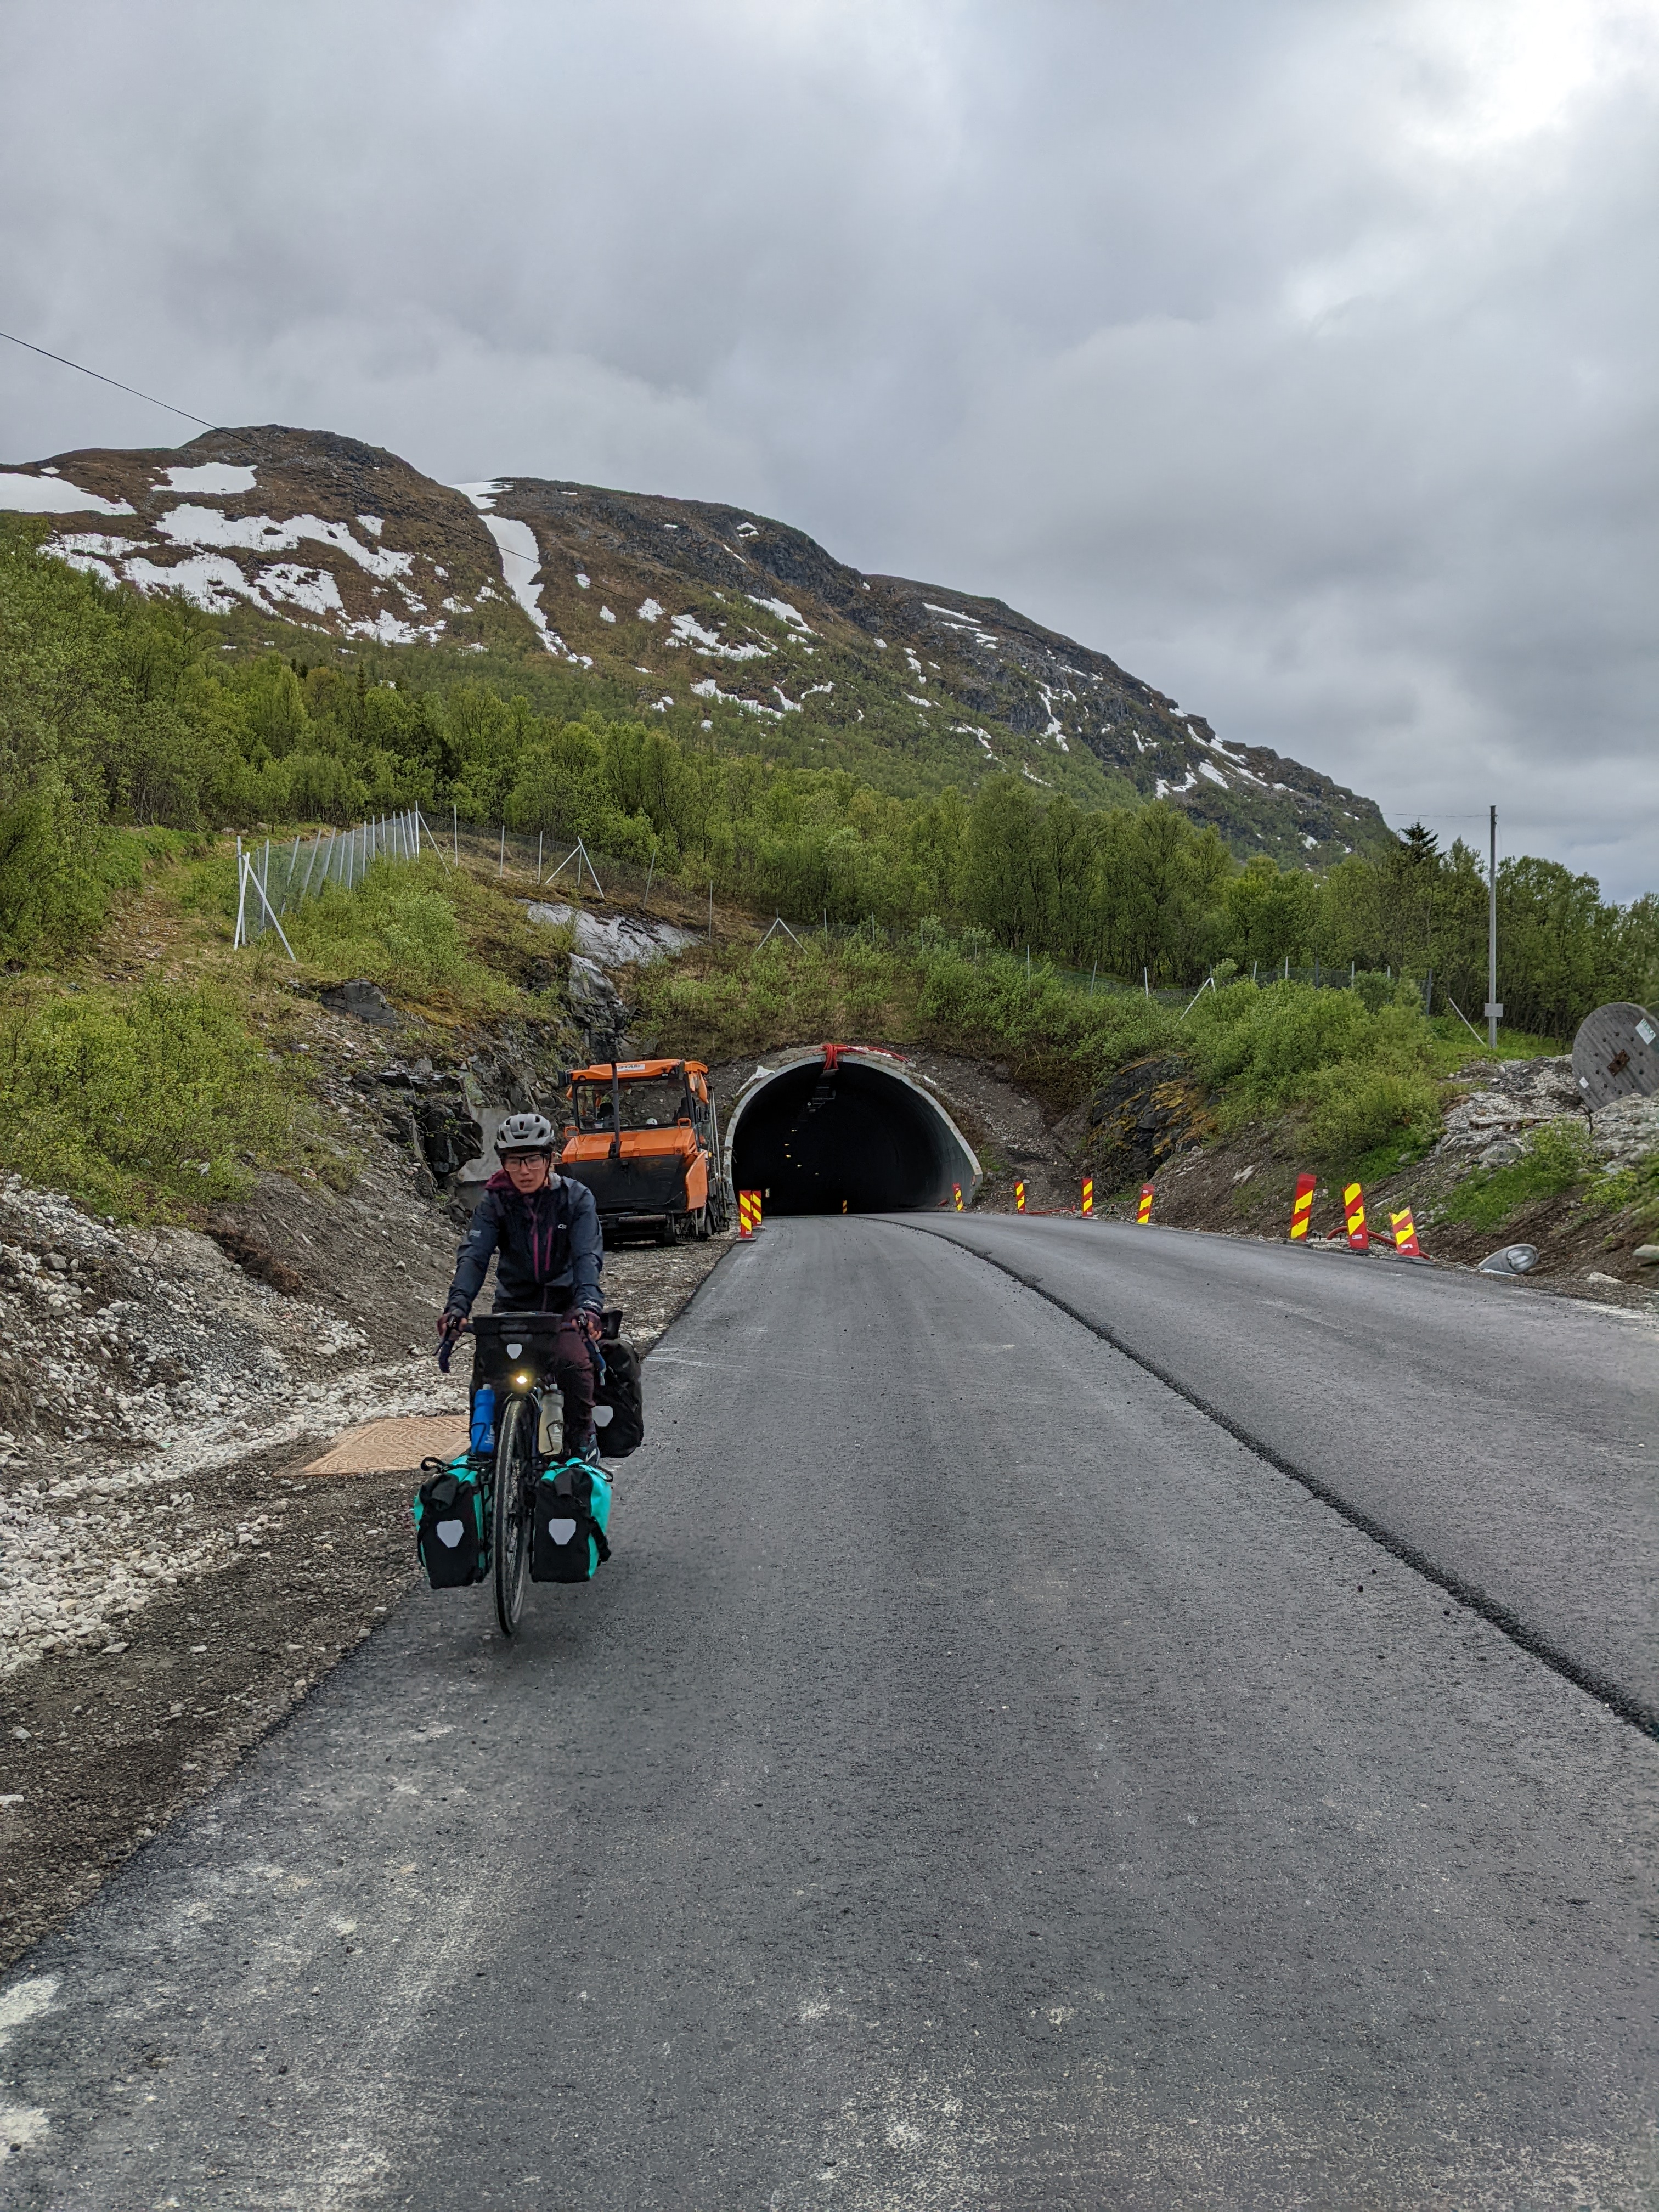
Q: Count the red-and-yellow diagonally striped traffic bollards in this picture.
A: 10